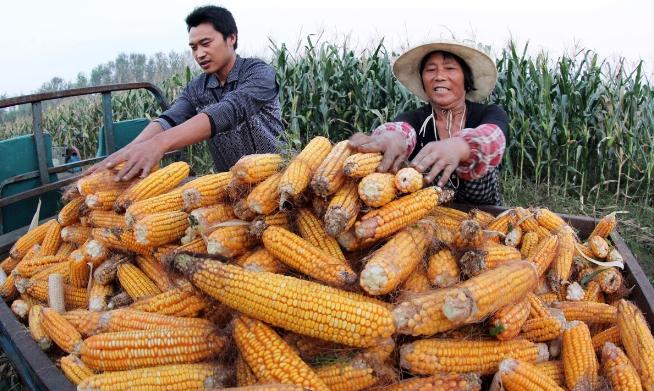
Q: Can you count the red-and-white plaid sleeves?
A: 2